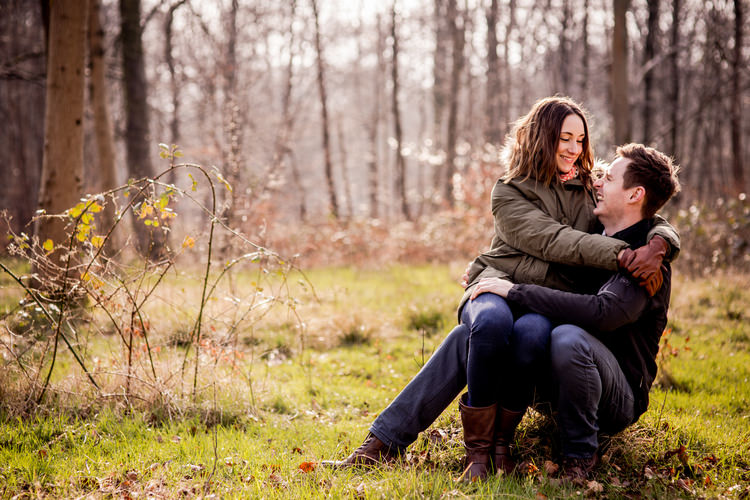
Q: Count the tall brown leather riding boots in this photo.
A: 2